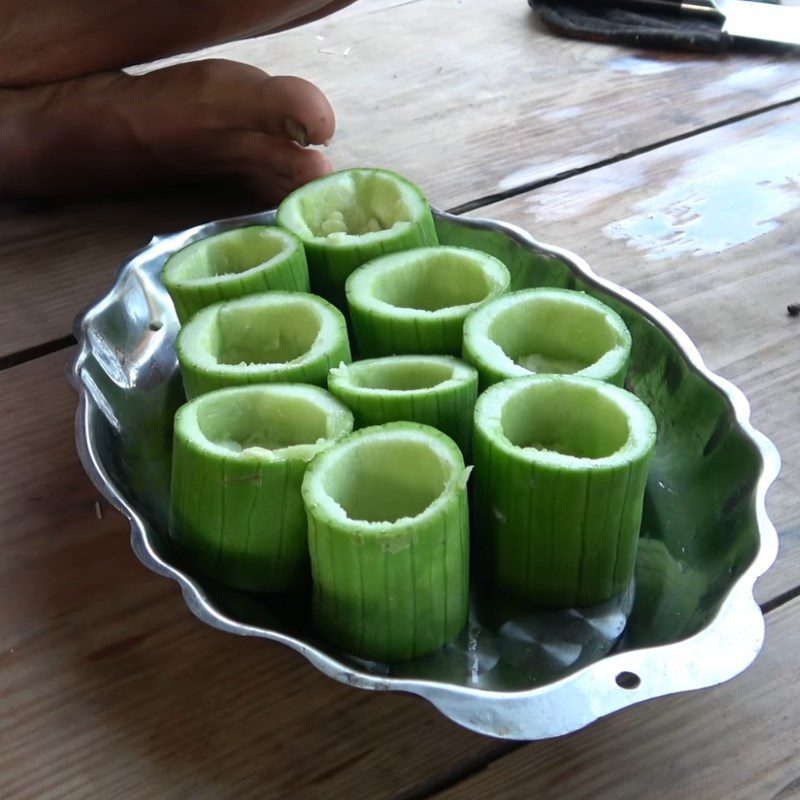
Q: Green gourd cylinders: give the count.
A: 9